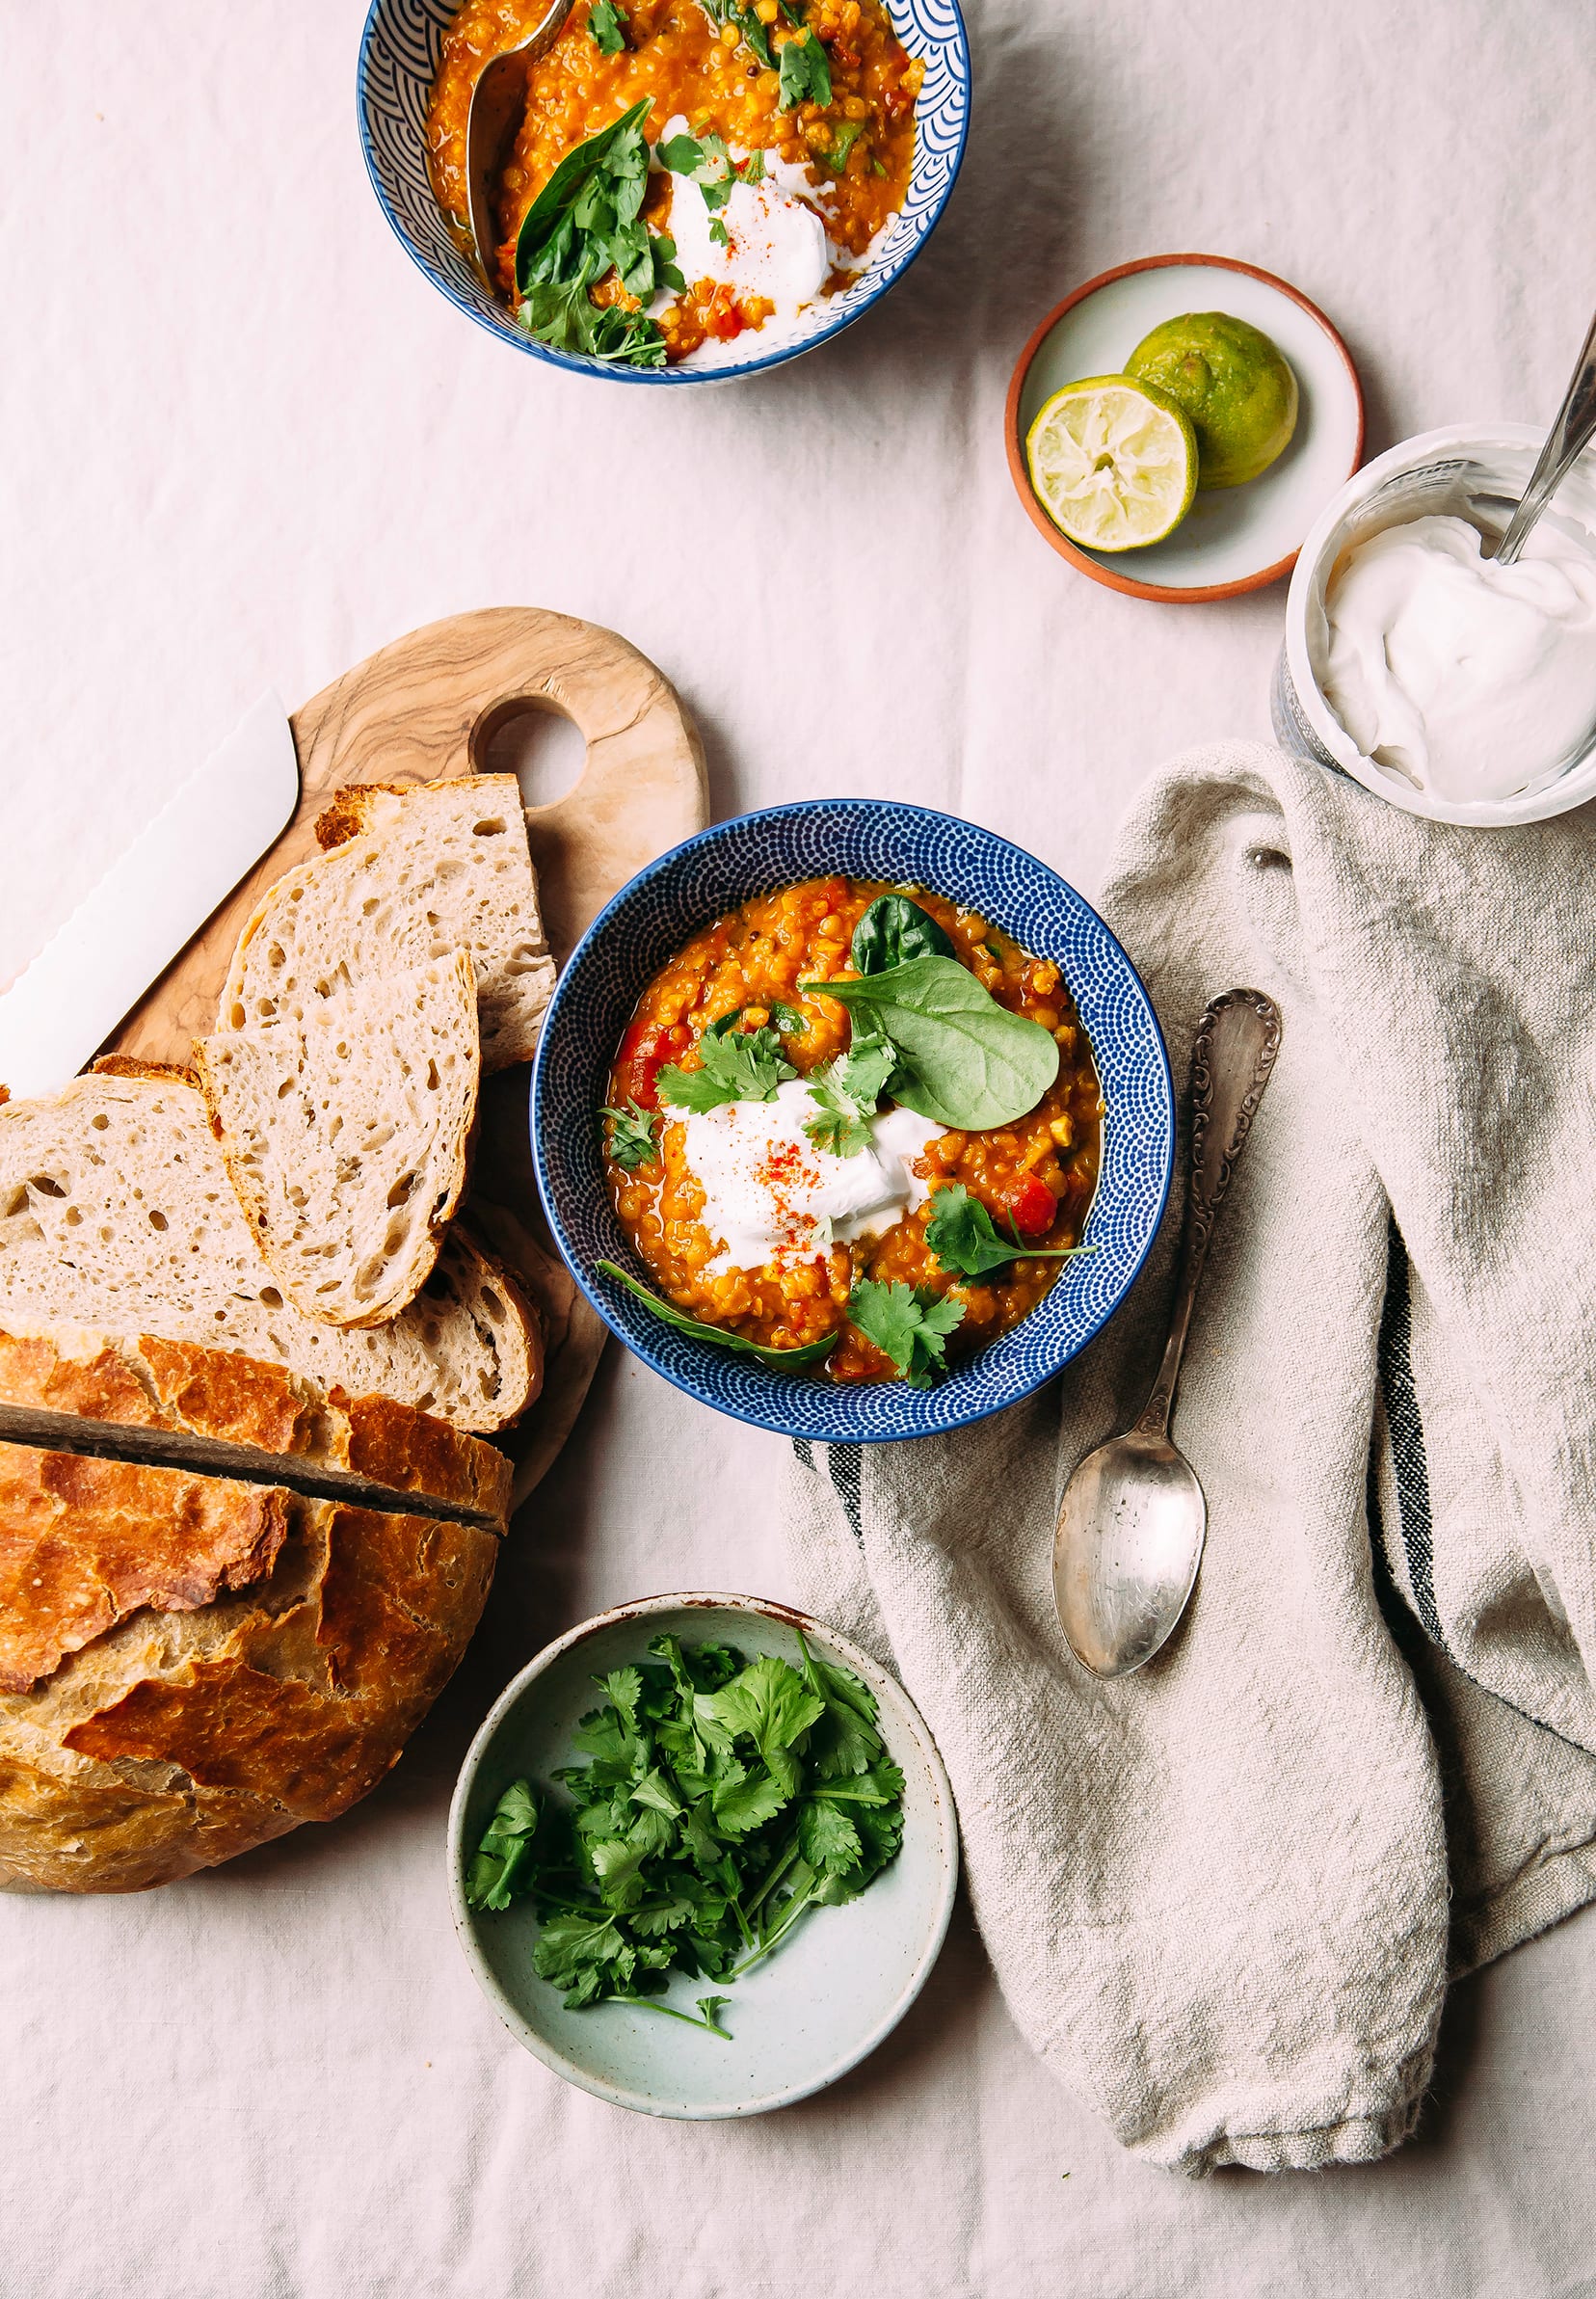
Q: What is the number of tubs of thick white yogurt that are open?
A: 1